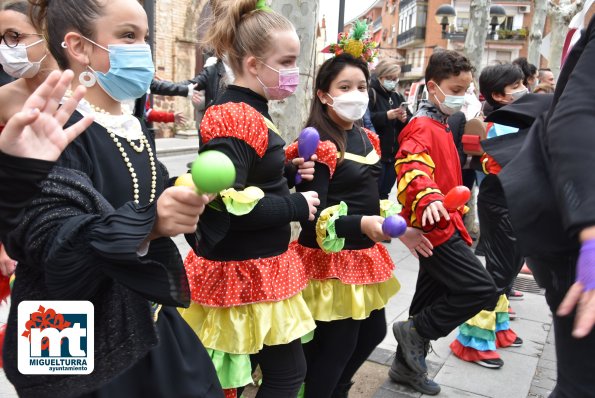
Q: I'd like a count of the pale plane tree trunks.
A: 4